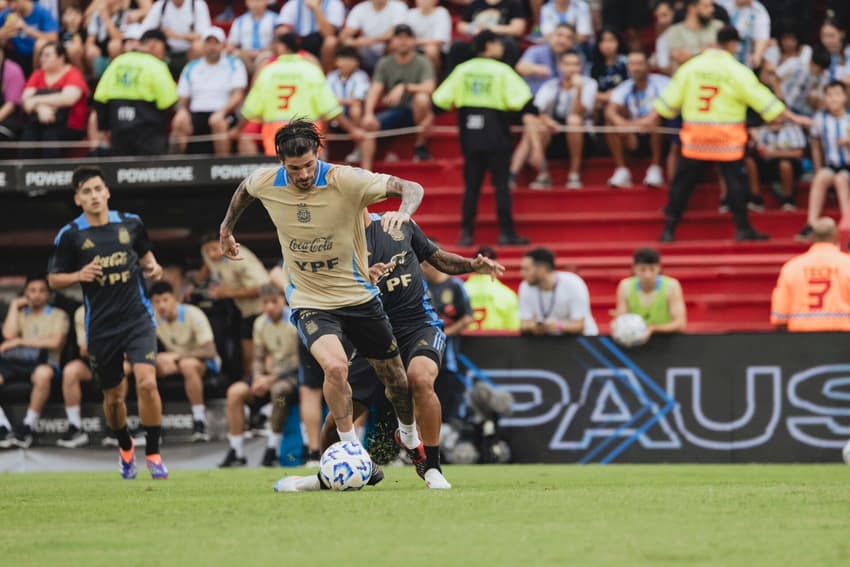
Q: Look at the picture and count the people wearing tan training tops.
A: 6